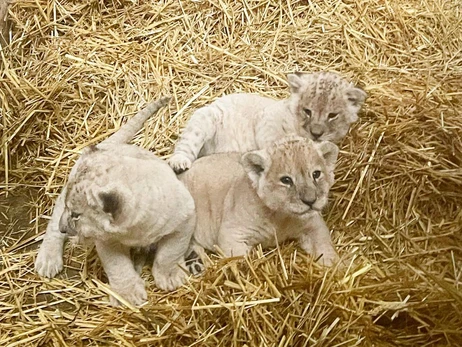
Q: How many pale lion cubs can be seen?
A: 3